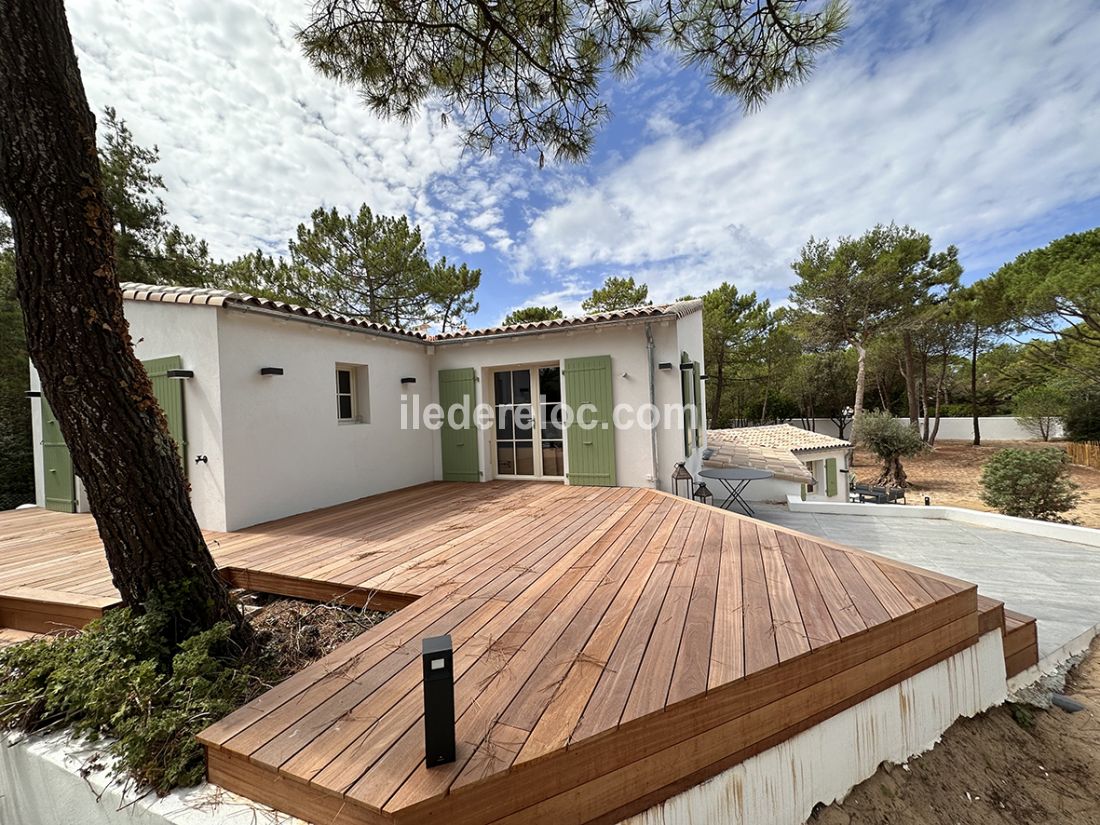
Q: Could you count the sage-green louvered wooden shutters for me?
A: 8